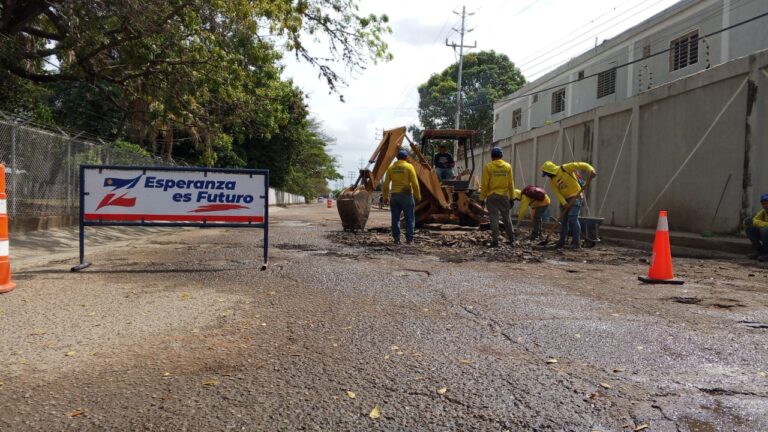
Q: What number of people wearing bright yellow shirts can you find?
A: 5